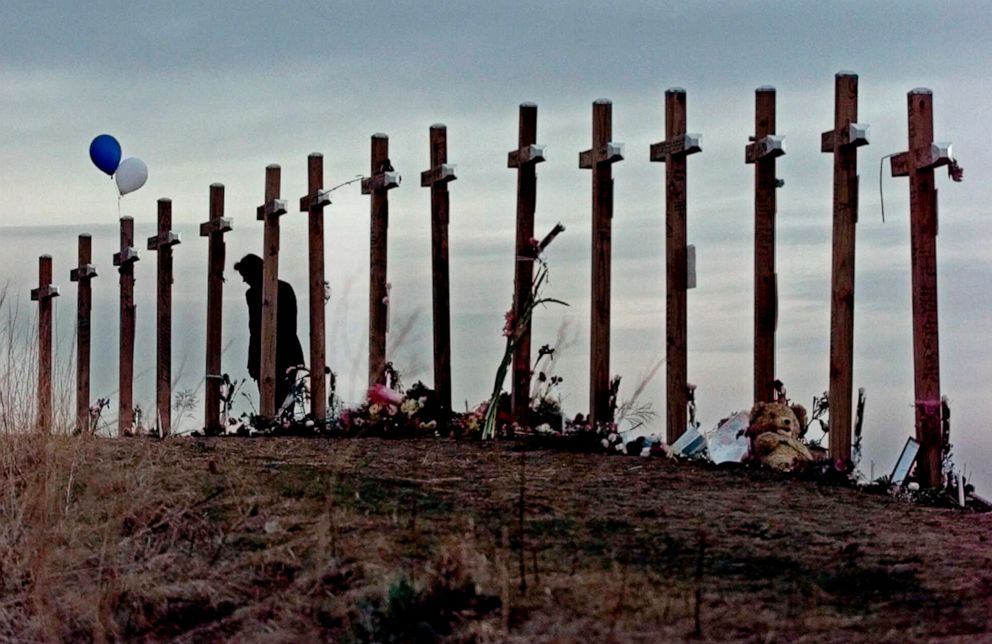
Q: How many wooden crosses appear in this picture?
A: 15